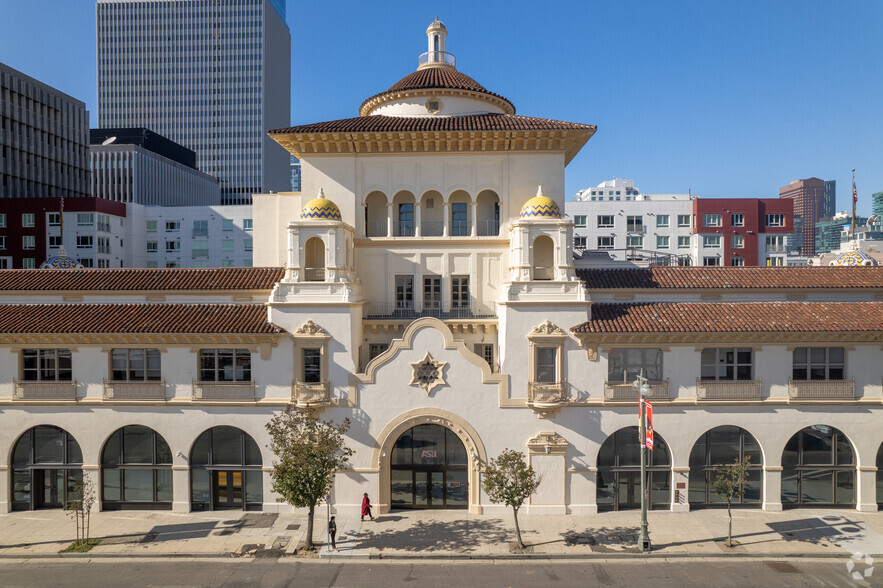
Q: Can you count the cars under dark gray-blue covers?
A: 0